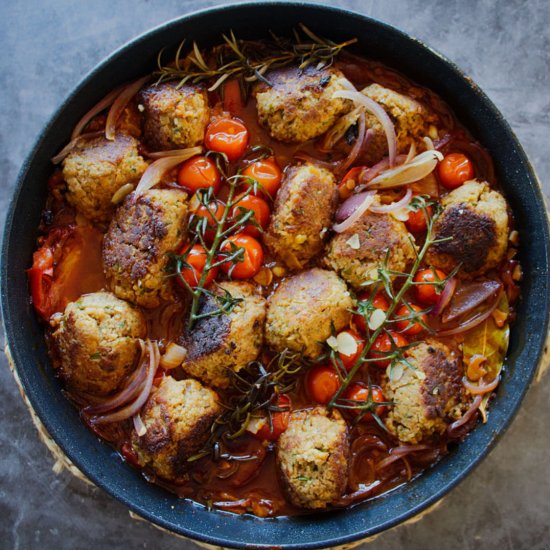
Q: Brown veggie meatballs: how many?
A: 14